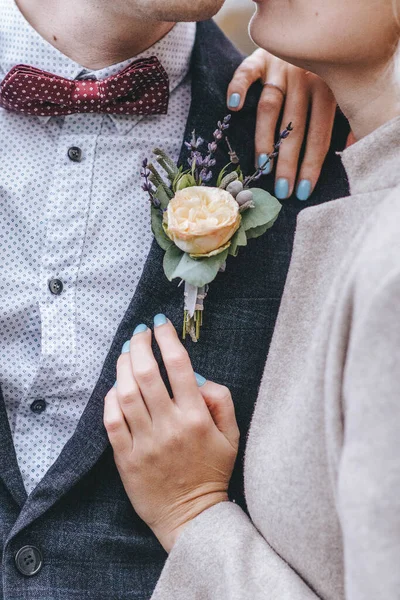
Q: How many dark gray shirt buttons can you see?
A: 3